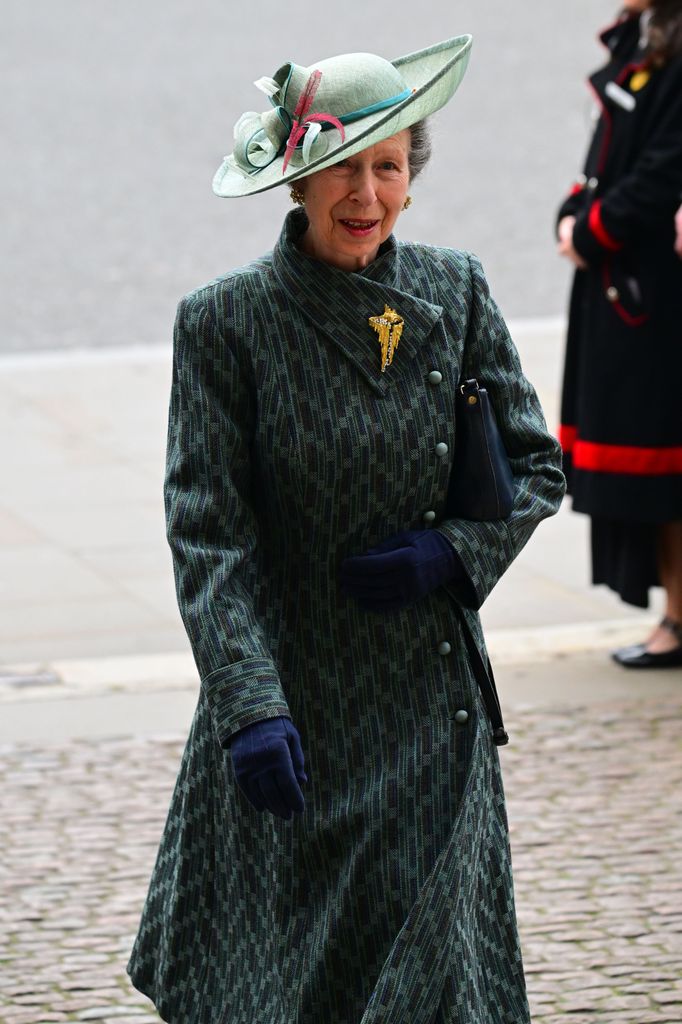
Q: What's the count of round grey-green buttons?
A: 5